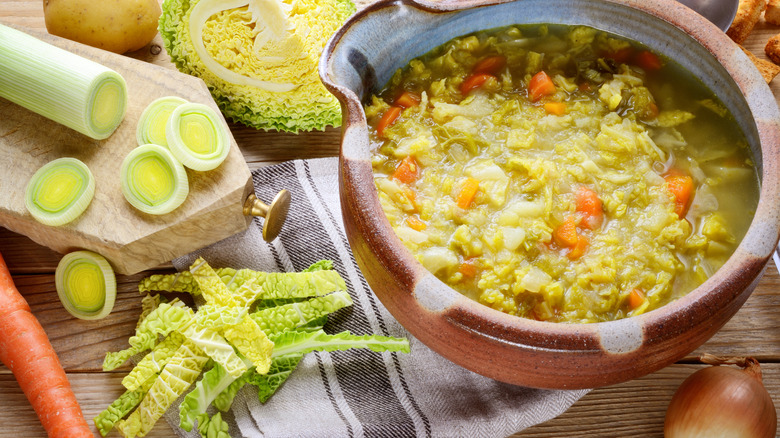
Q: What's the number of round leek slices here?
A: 5